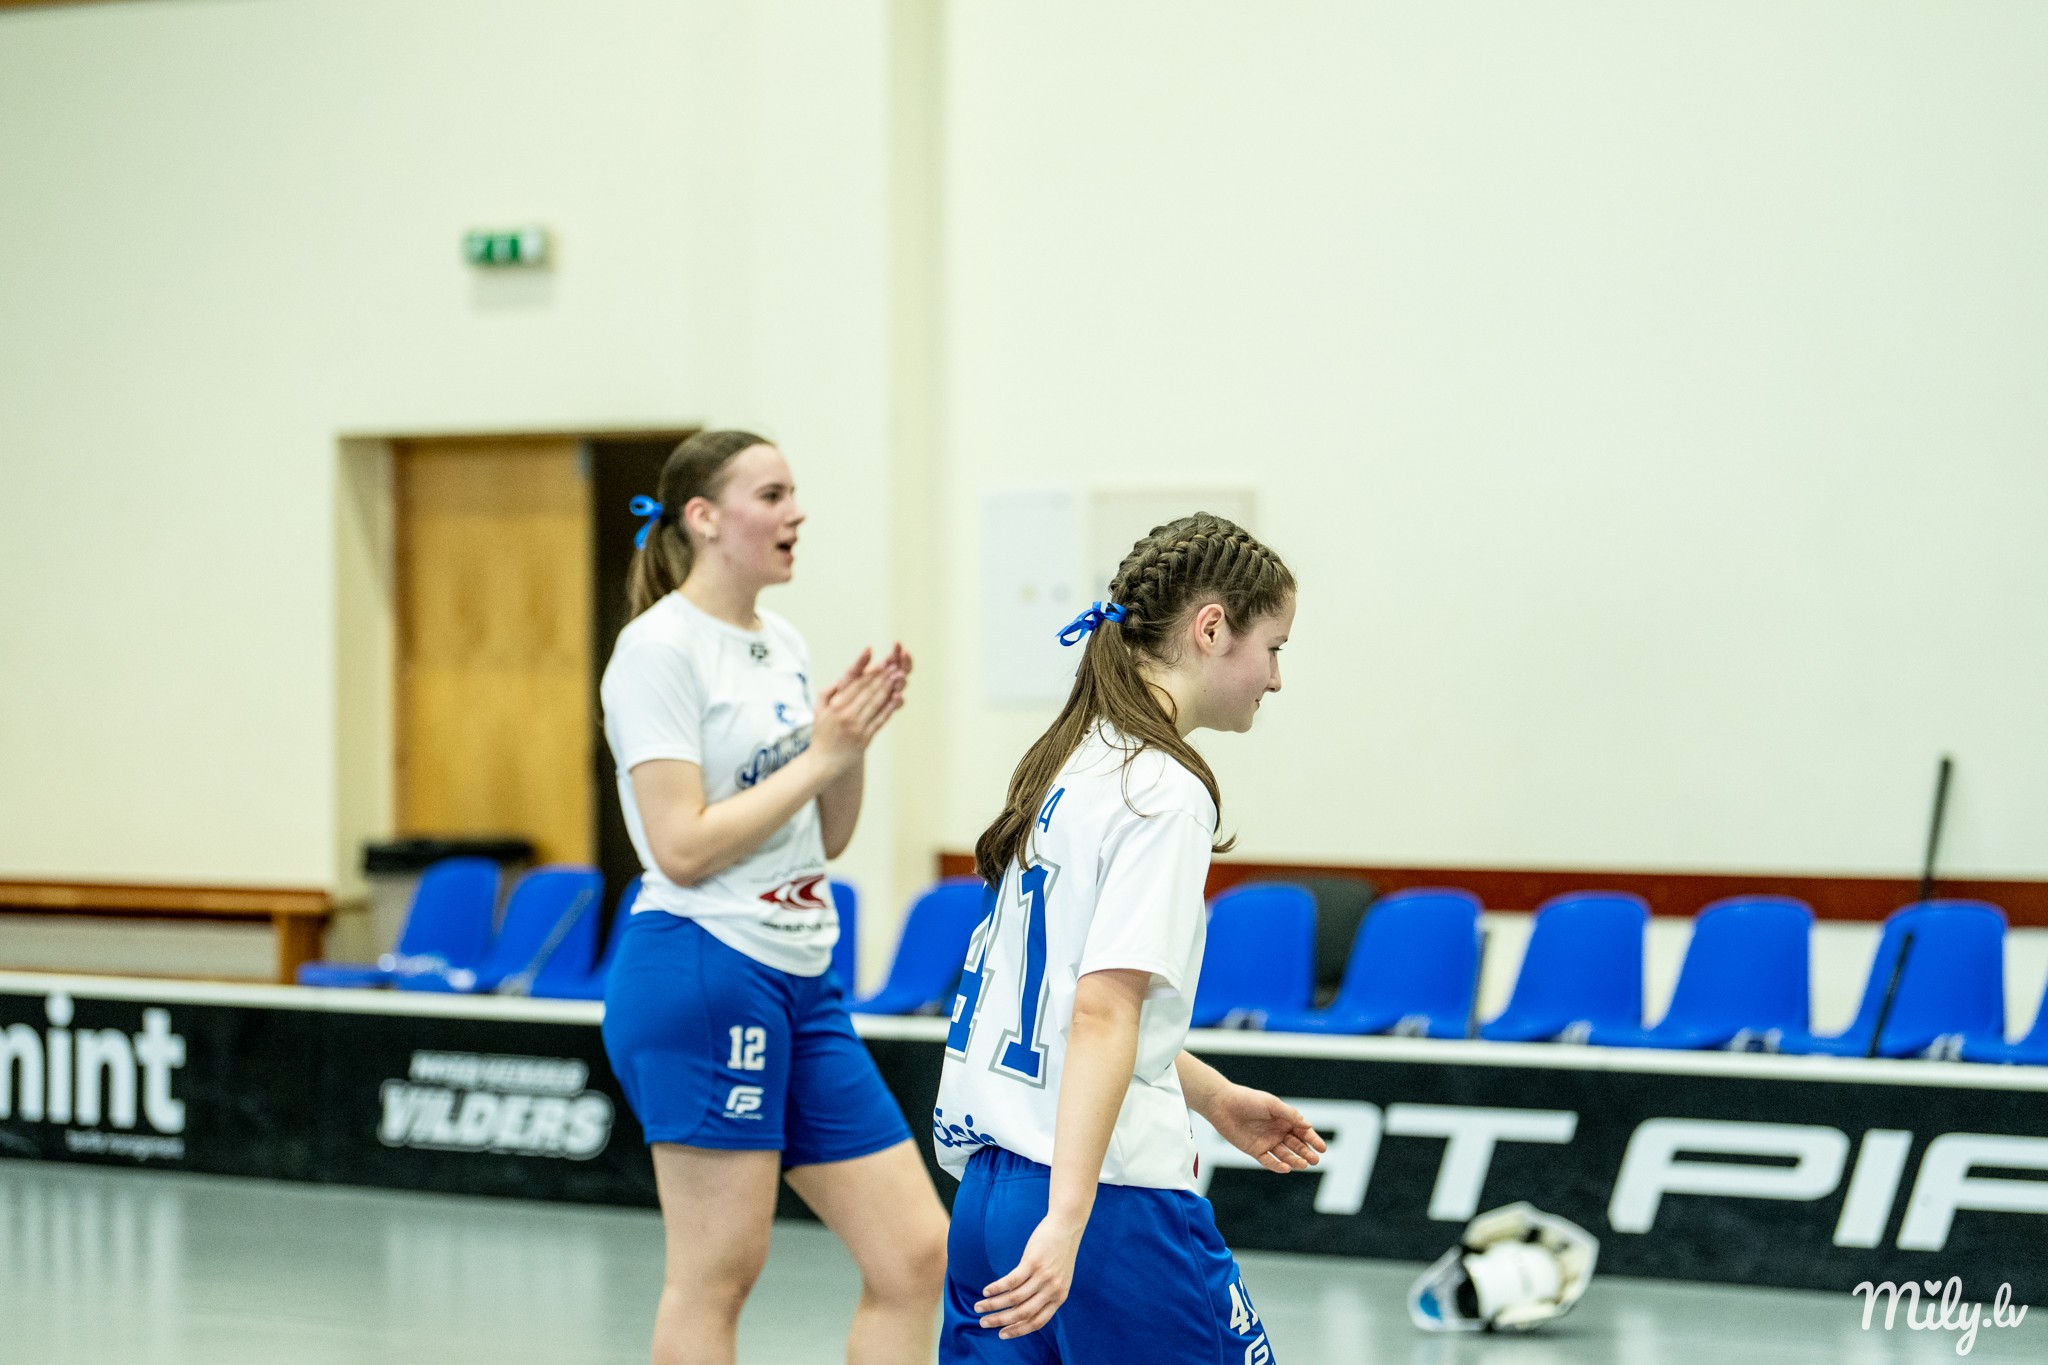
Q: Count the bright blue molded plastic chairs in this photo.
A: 11